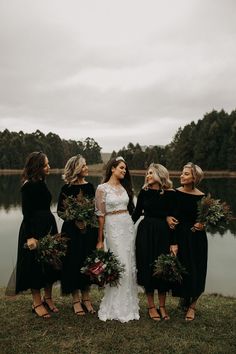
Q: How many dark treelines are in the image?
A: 2